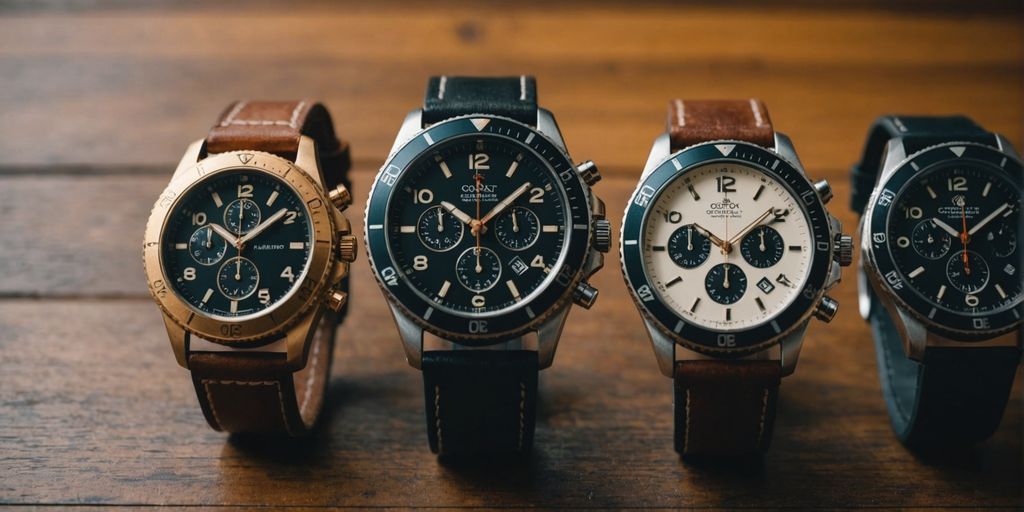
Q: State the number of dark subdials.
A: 12